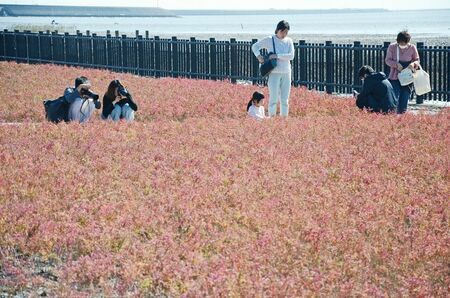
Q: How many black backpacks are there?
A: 1